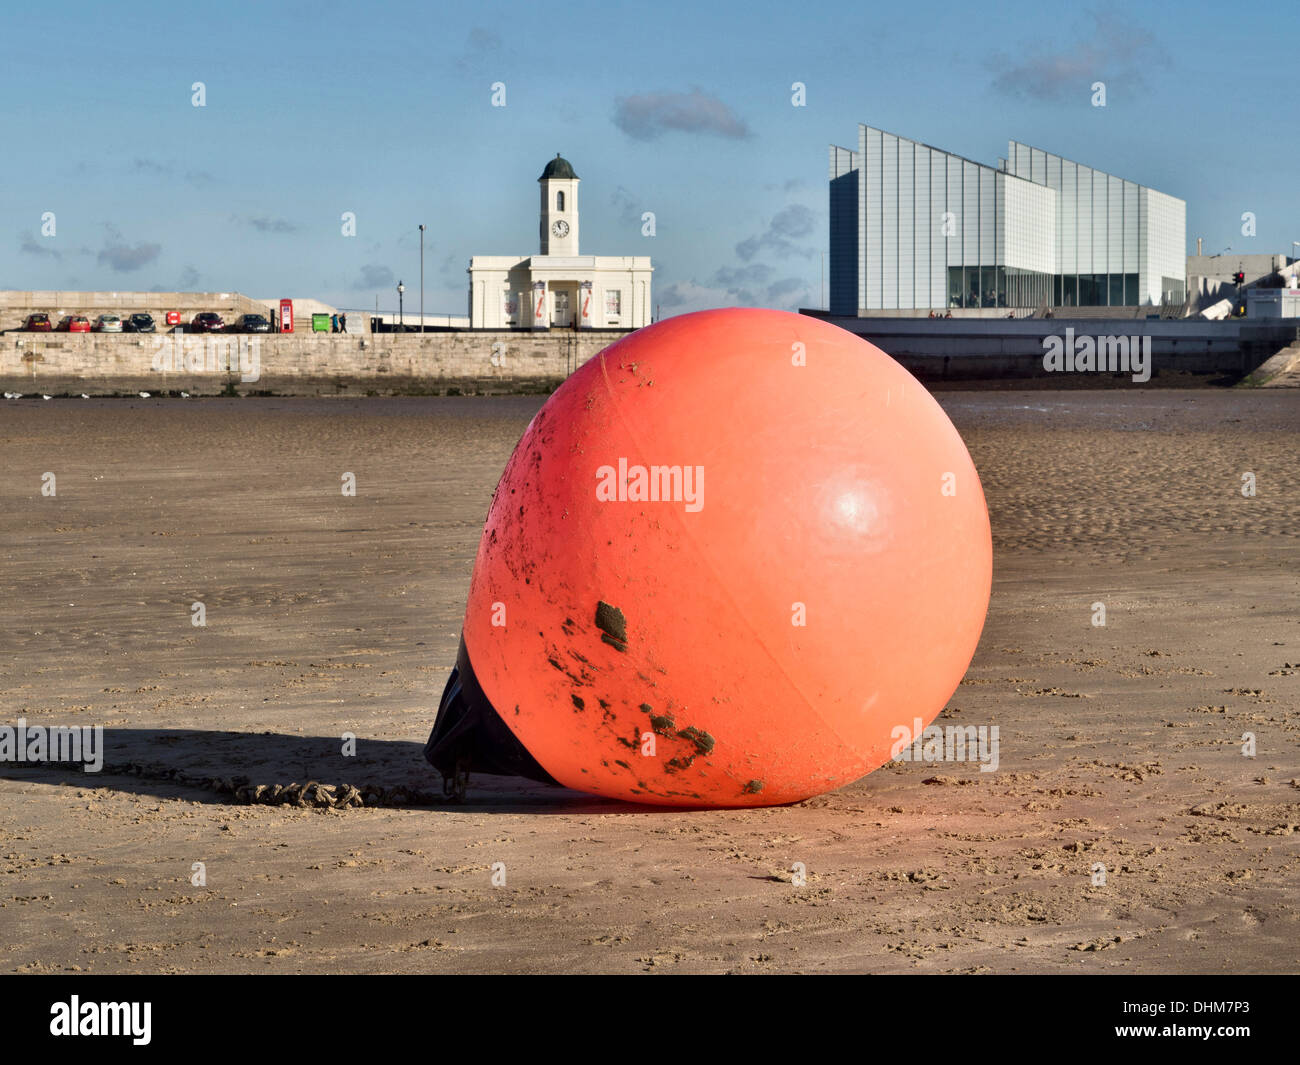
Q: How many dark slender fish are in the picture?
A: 0